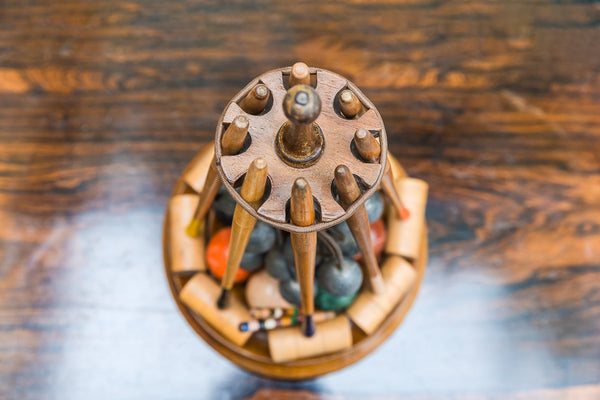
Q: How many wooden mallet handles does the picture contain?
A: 8